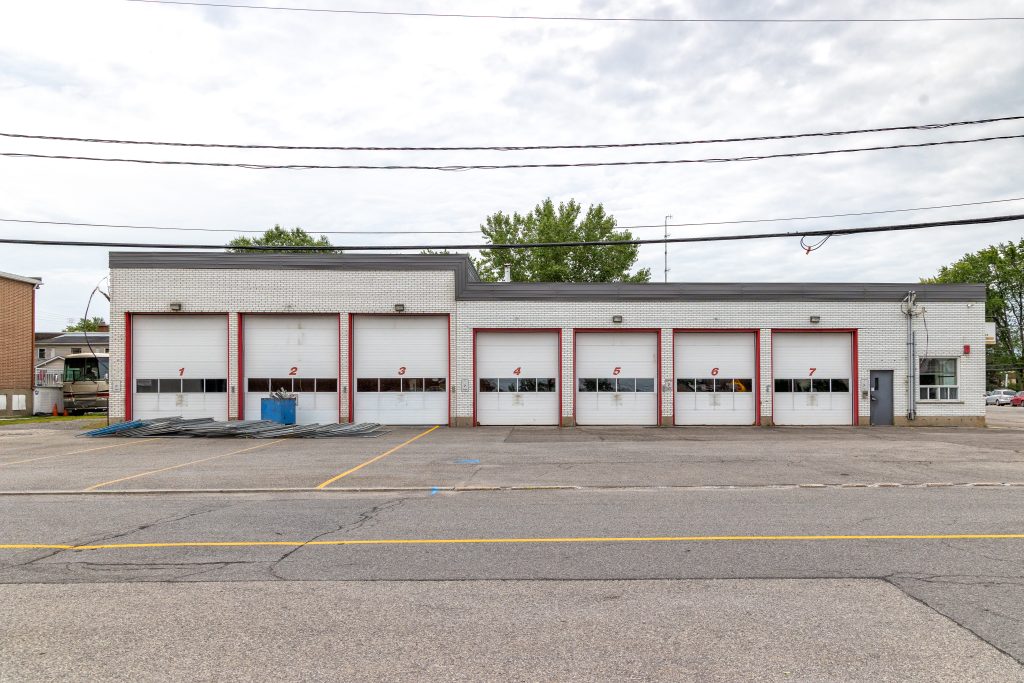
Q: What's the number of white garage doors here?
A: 7